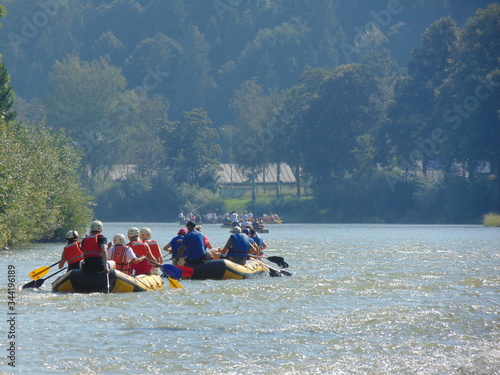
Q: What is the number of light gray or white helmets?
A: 5